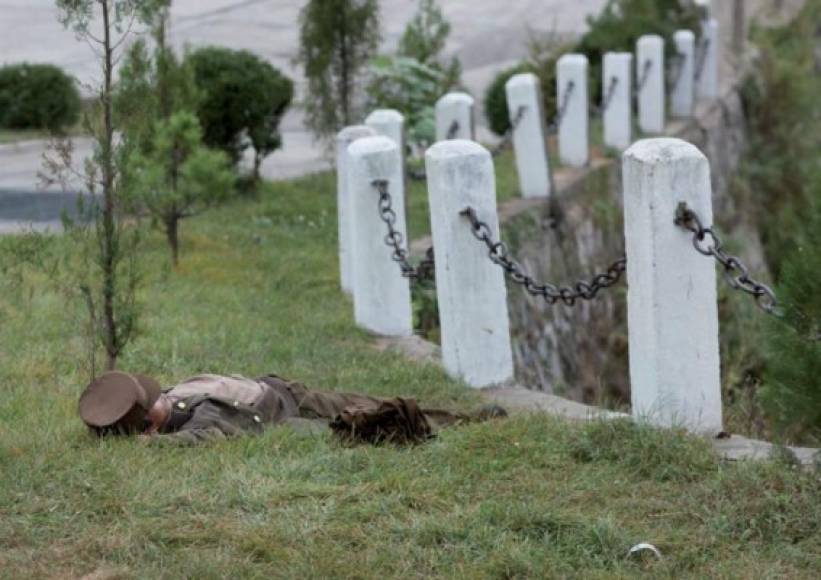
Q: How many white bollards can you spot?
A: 12